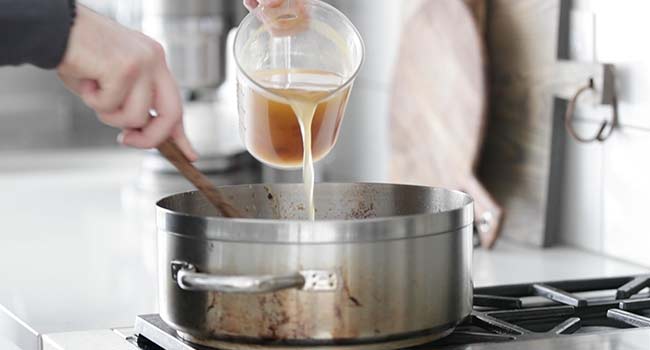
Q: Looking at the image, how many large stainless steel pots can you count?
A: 1